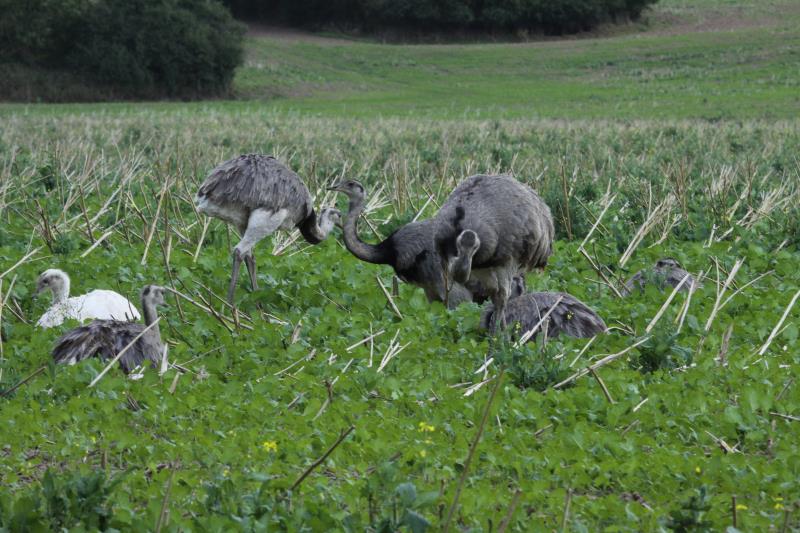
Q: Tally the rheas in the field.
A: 7